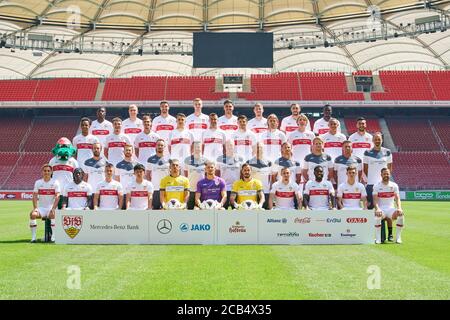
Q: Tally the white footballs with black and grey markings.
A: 3